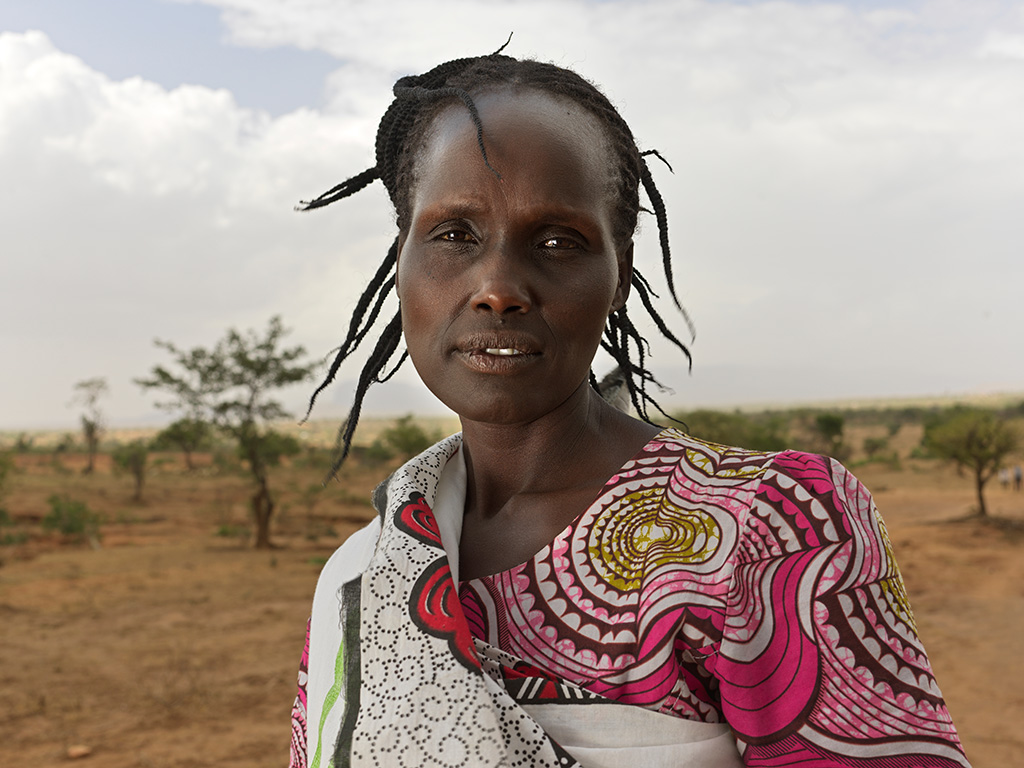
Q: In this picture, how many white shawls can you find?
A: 1